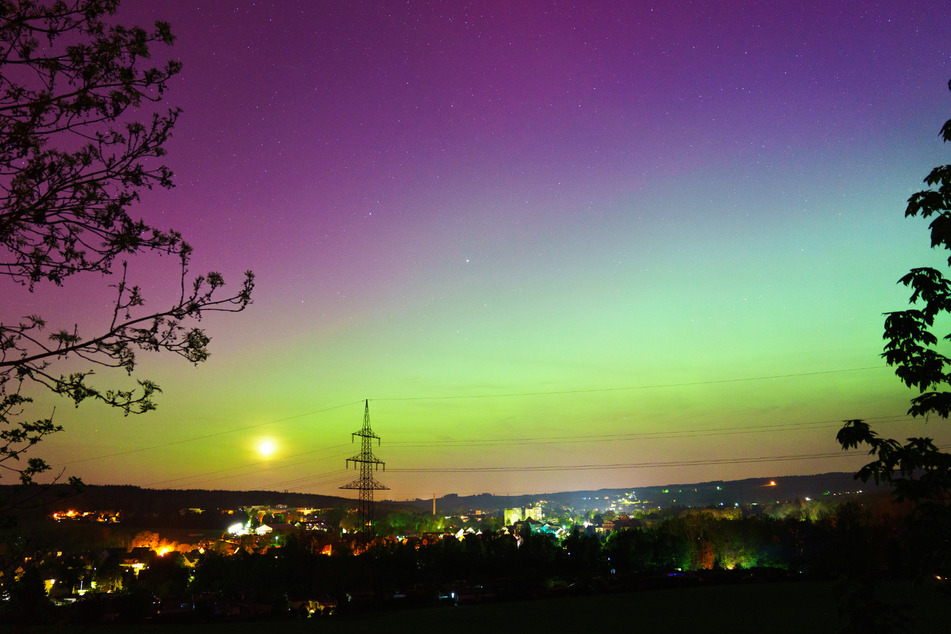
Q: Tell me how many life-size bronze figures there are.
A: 0